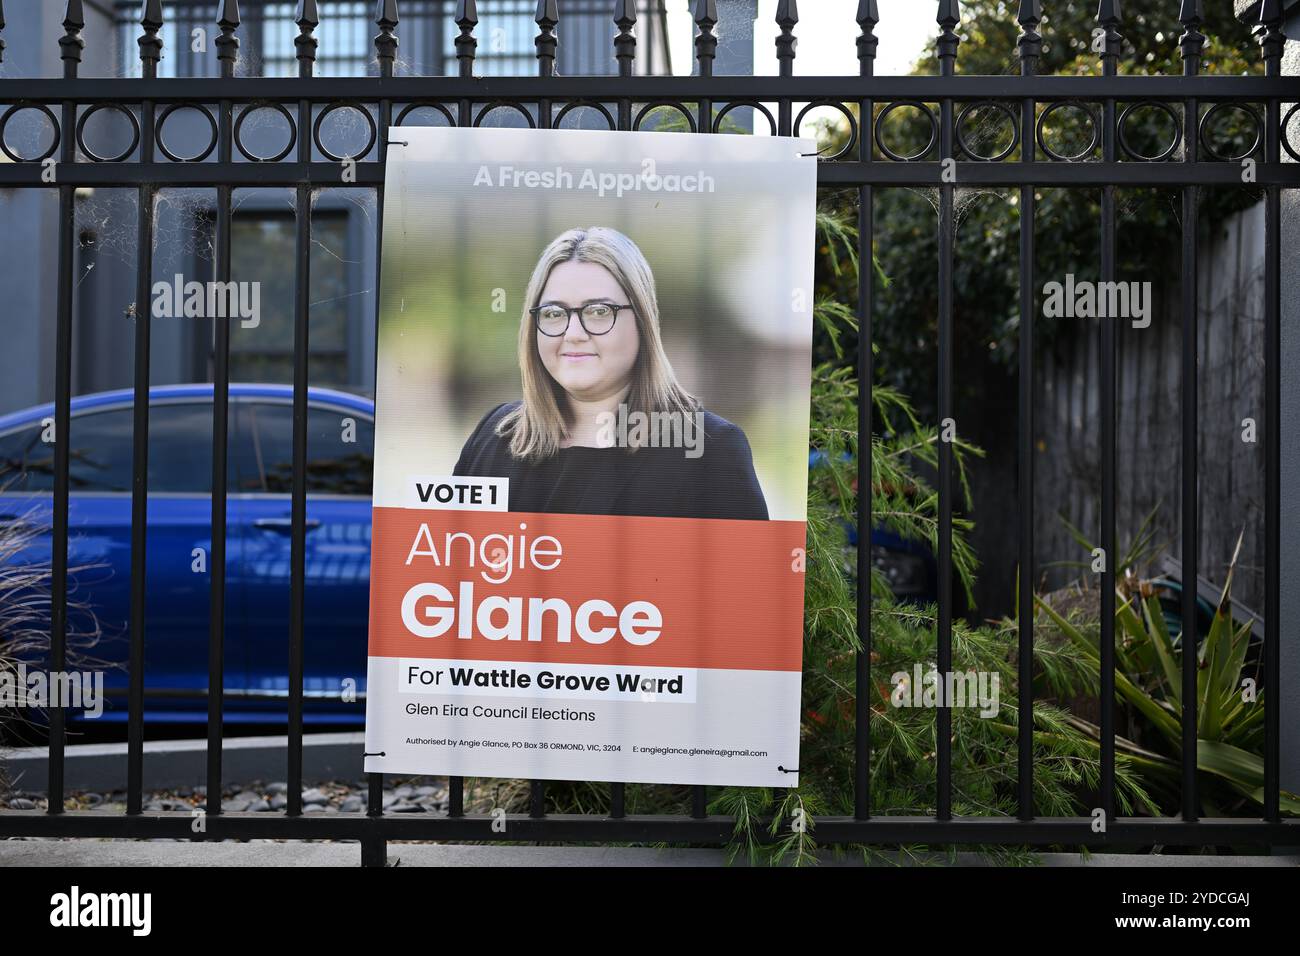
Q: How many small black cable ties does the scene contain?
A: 4